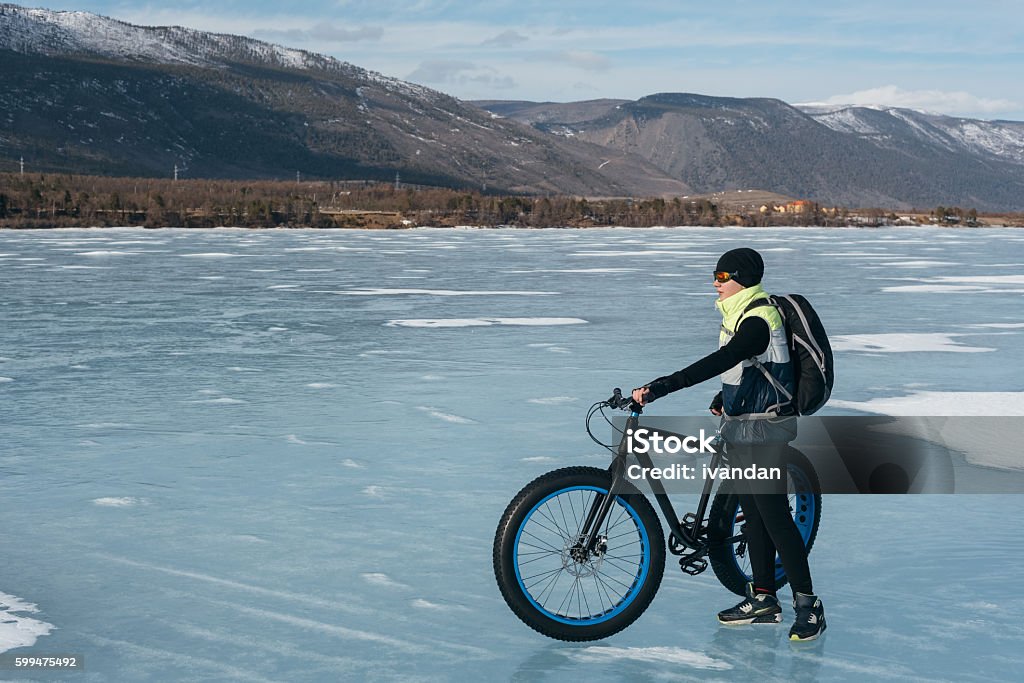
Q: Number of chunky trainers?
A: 2